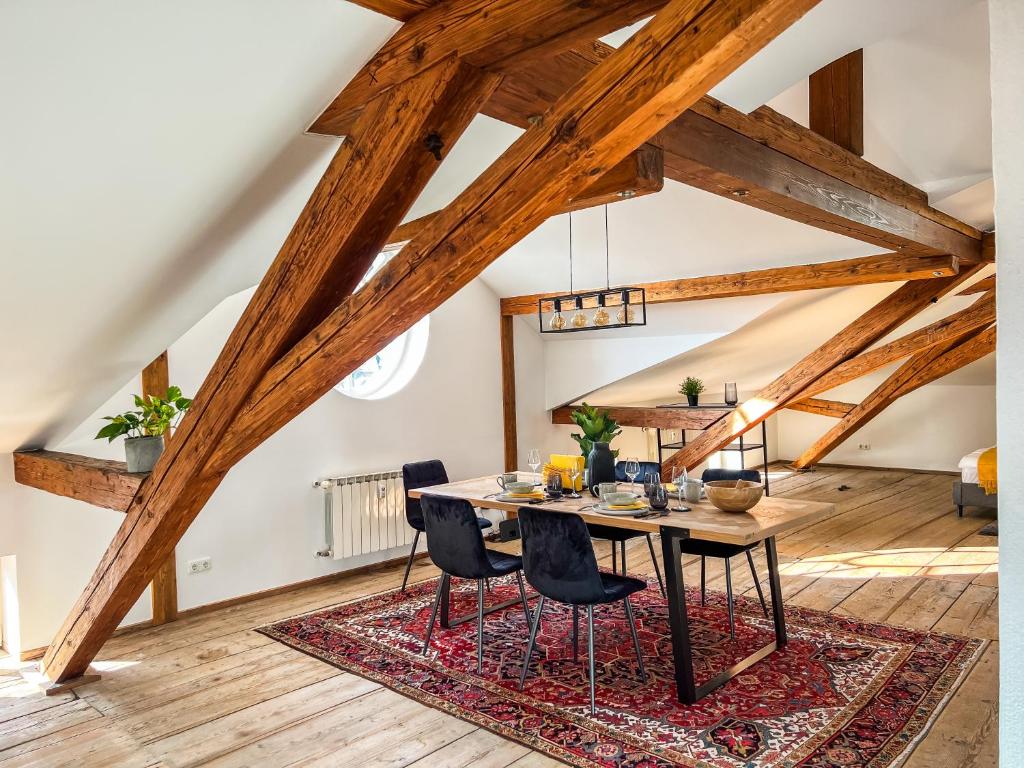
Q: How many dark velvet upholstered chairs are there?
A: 5